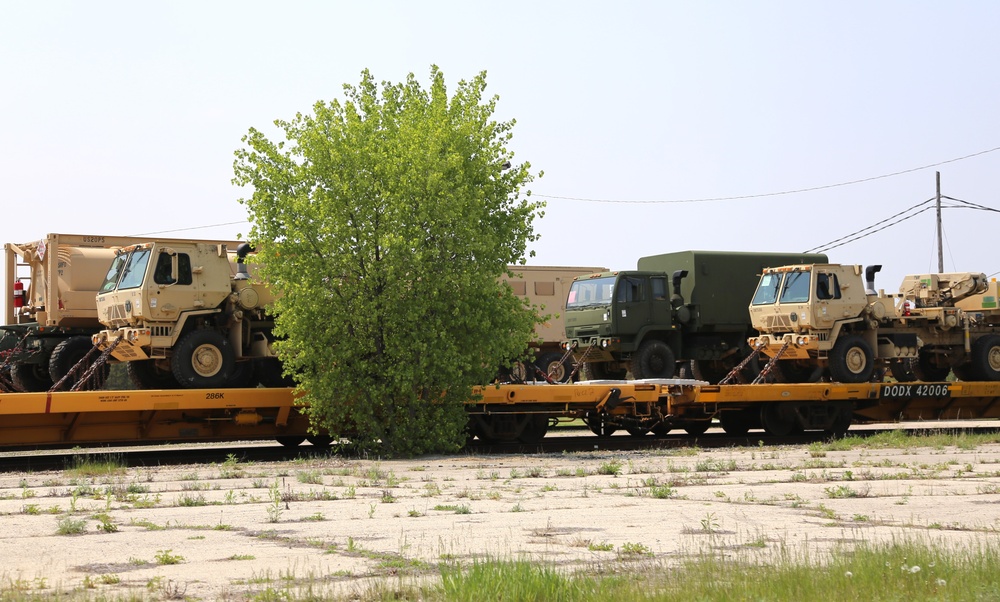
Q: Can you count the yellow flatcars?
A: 2